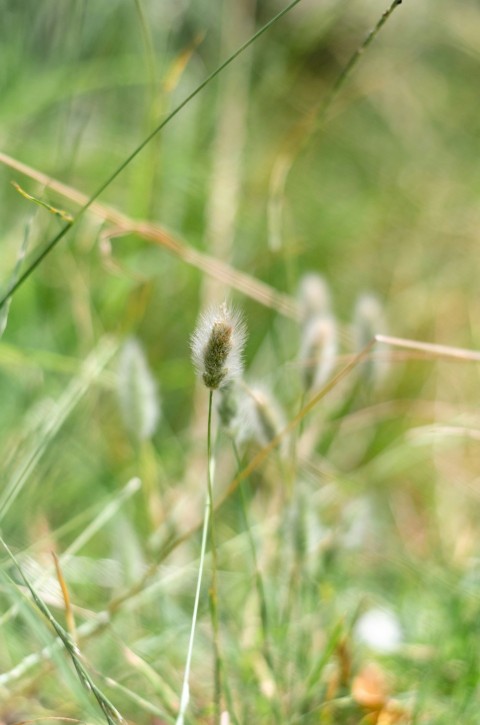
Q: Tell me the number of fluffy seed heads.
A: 7